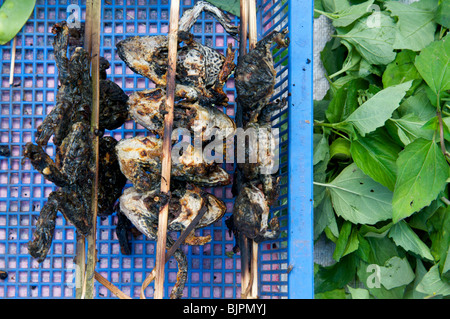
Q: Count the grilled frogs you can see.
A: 9